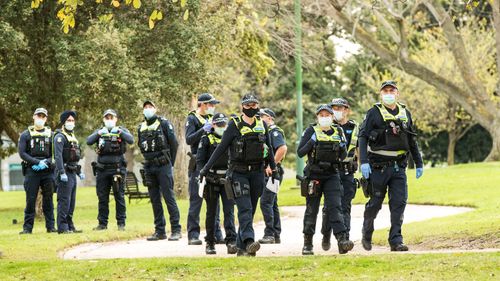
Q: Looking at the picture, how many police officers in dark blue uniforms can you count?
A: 11